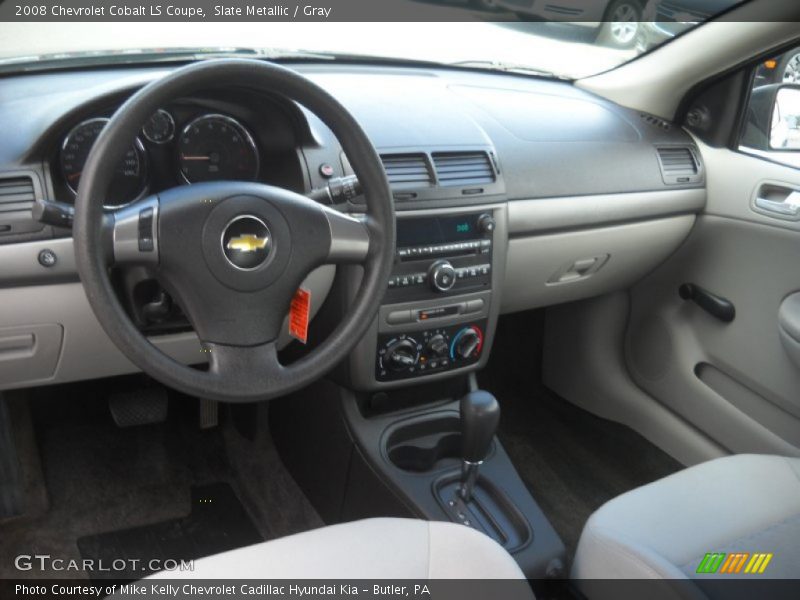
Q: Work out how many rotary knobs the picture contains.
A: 5